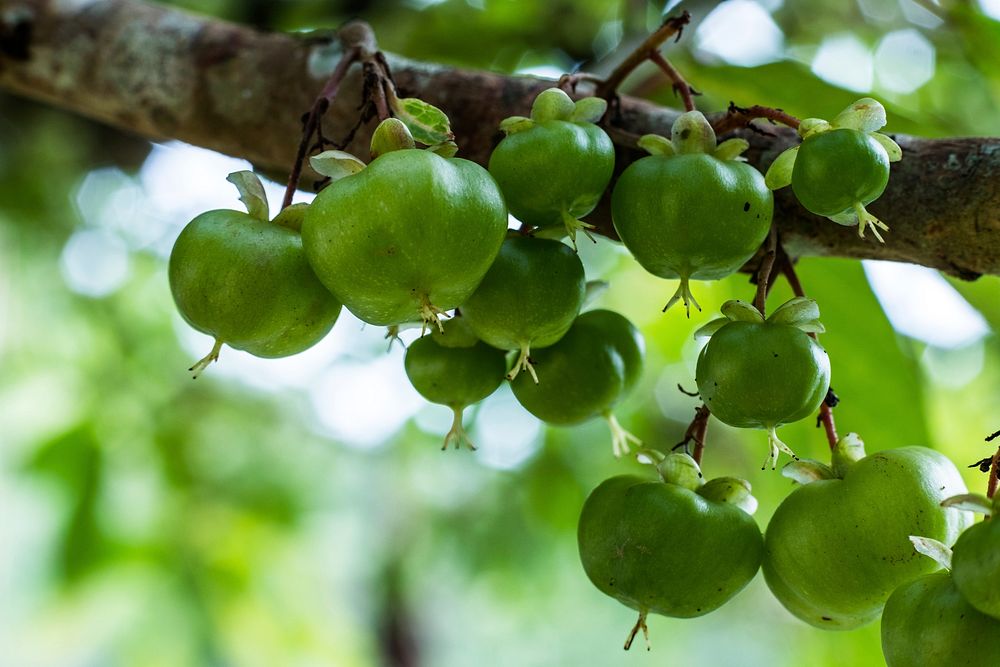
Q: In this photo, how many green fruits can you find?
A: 13